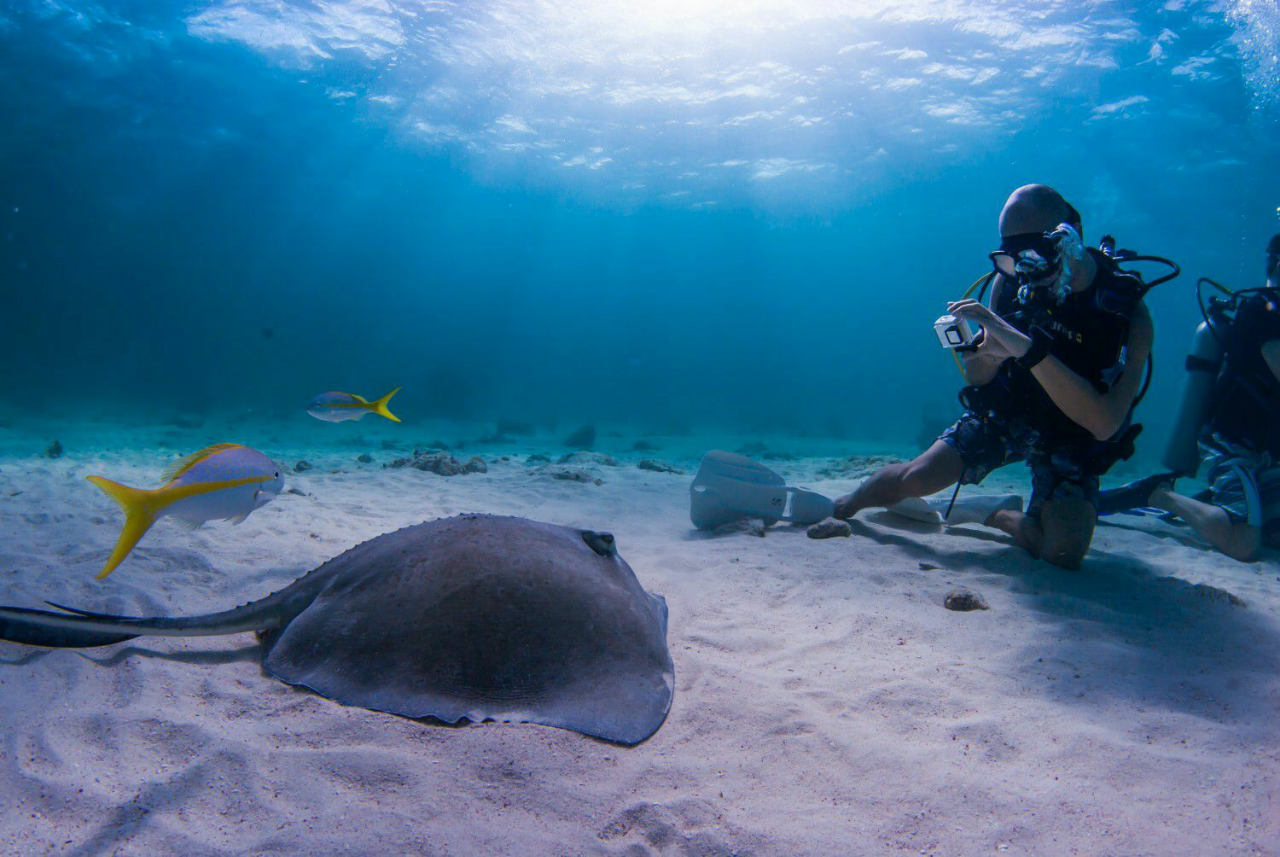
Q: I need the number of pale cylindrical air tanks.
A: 1